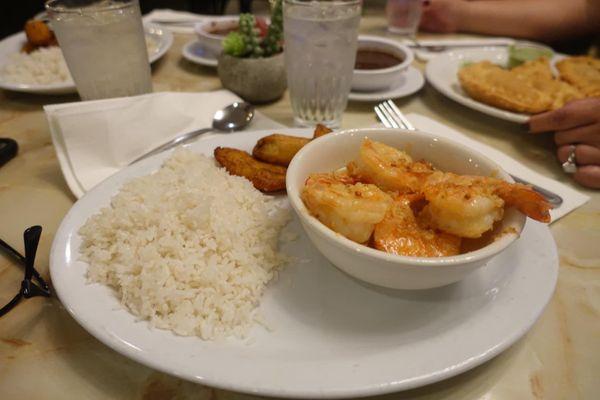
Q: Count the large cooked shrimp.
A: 4